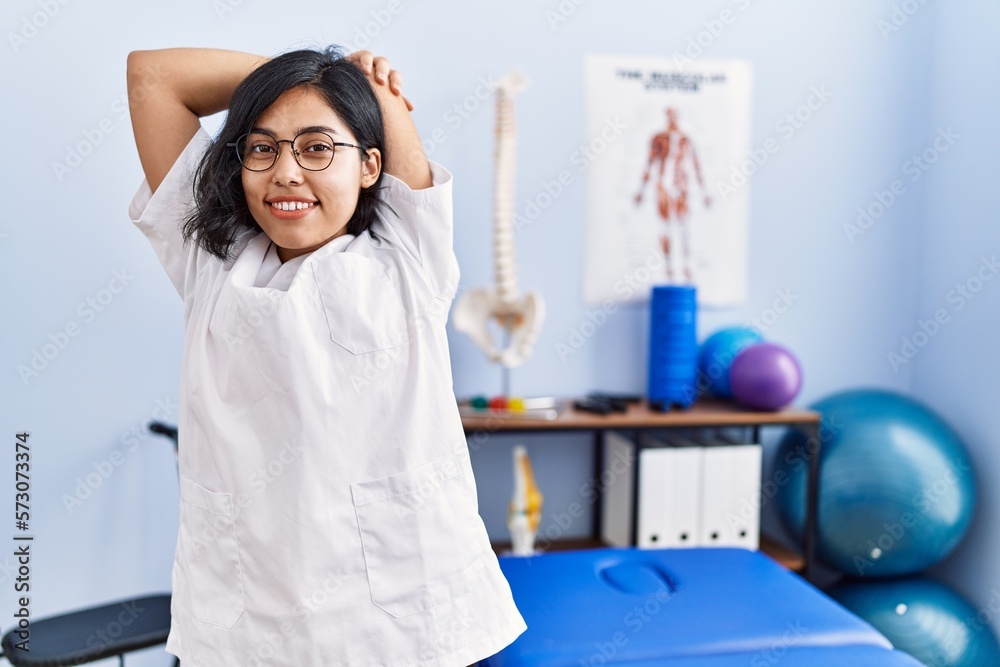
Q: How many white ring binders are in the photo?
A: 4